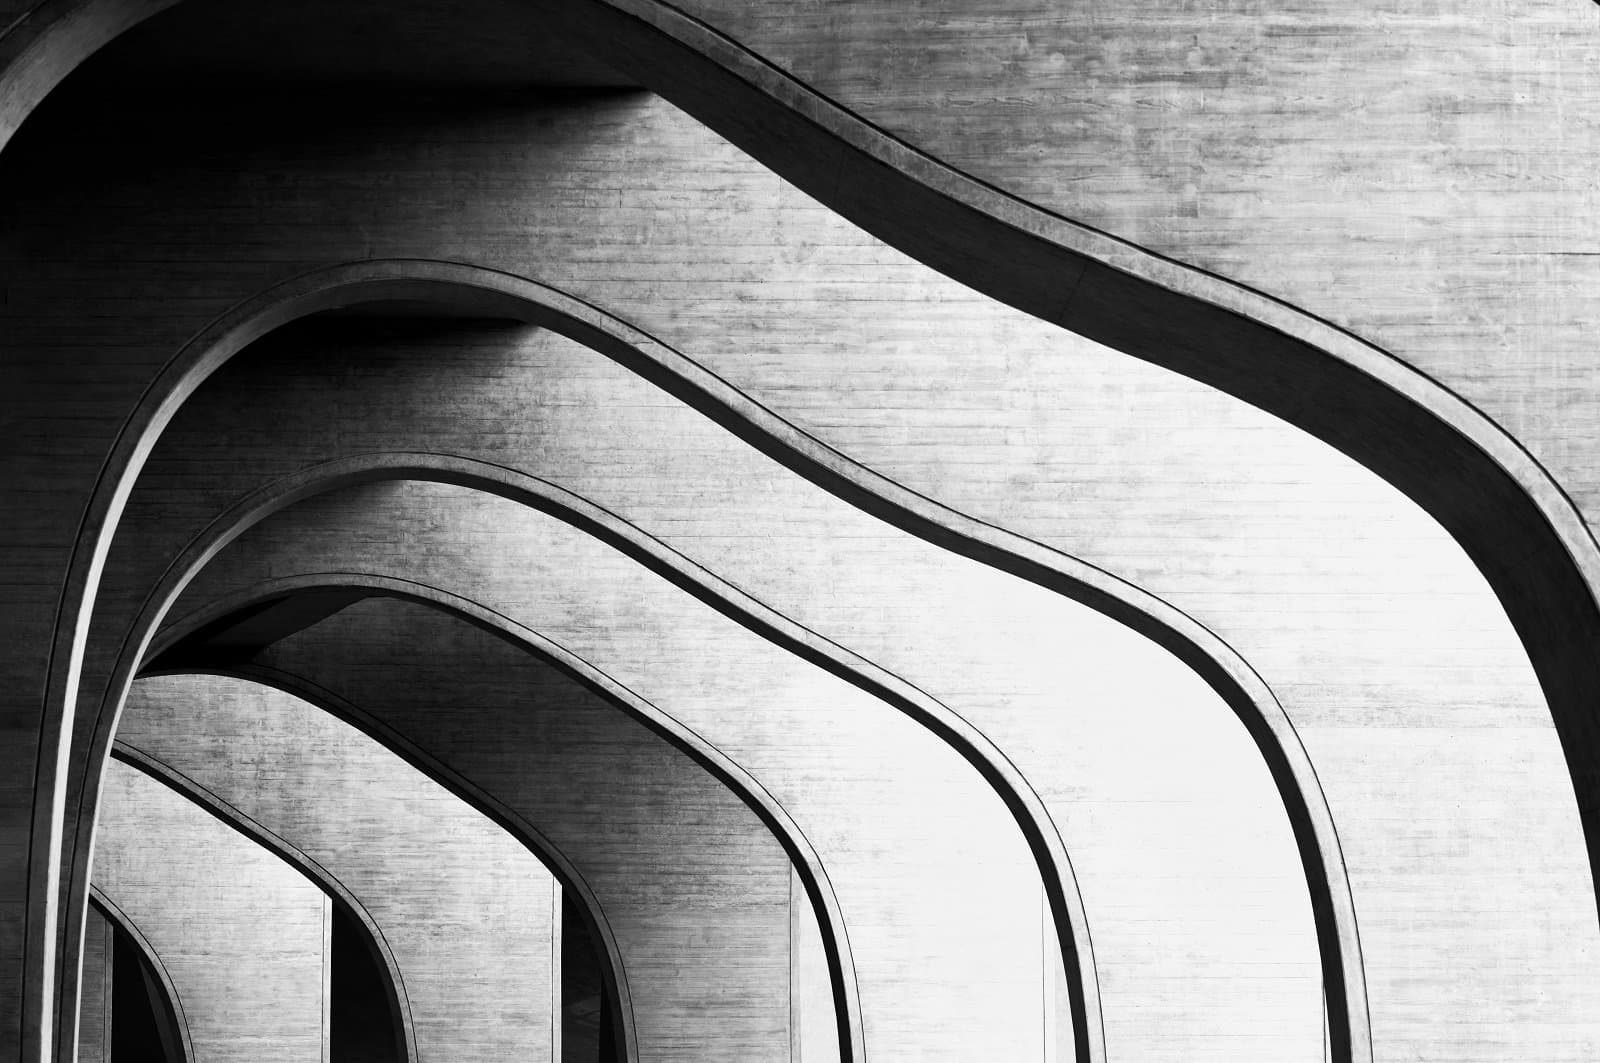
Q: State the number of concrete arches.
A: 7